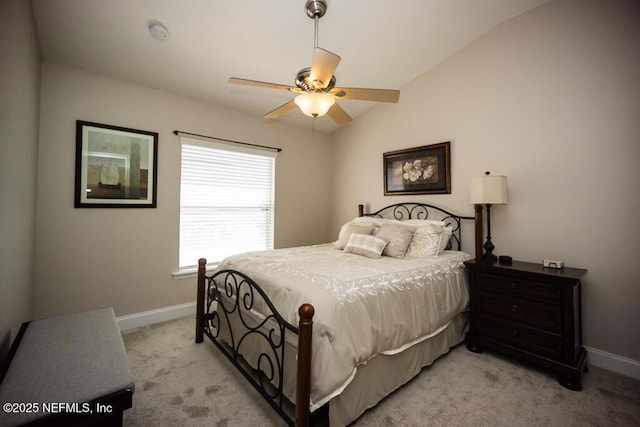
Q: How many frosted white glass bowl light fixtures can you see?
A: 1